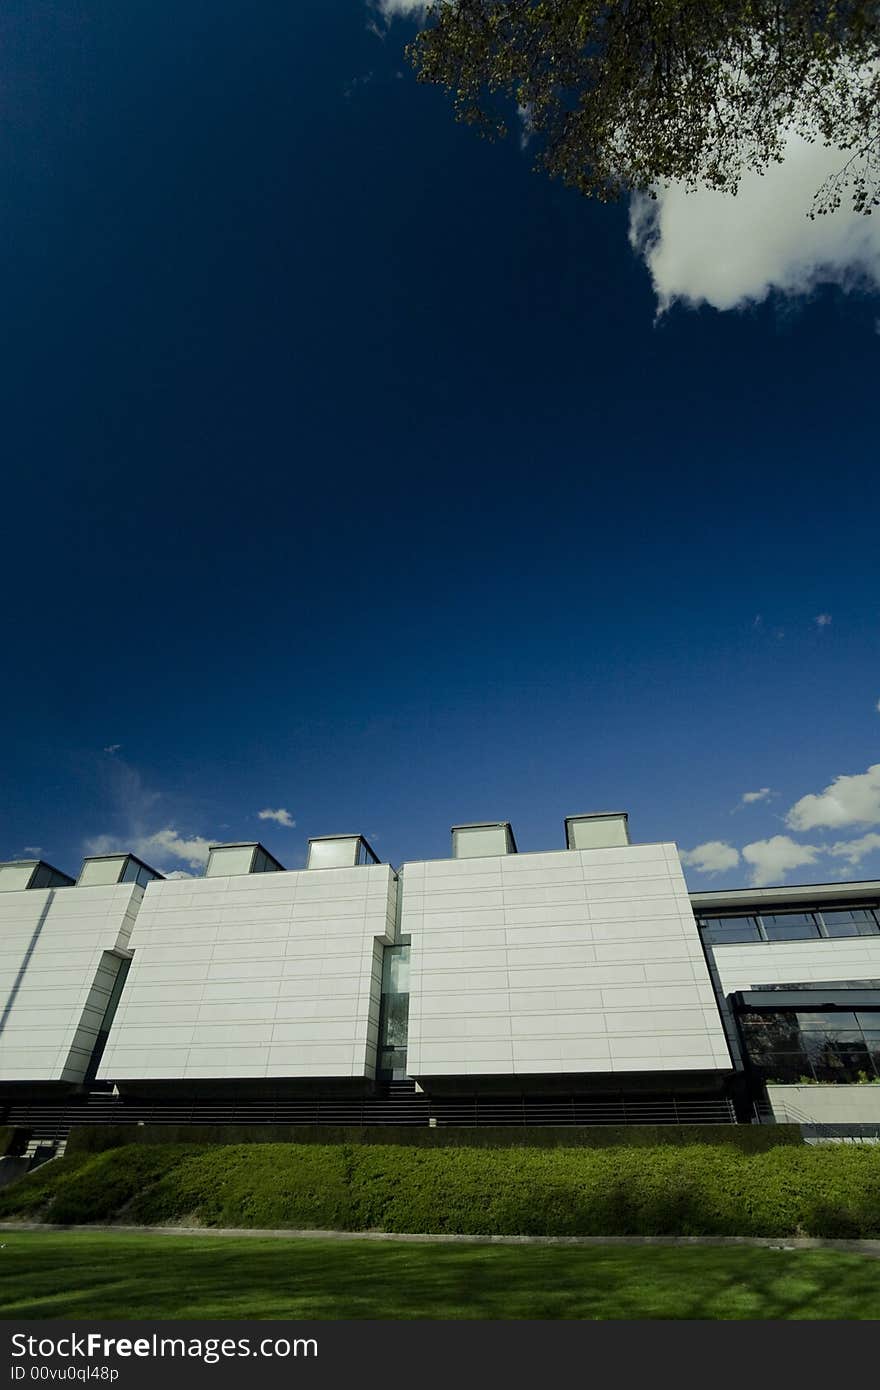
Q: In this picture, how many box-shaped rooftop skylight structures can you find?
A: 6